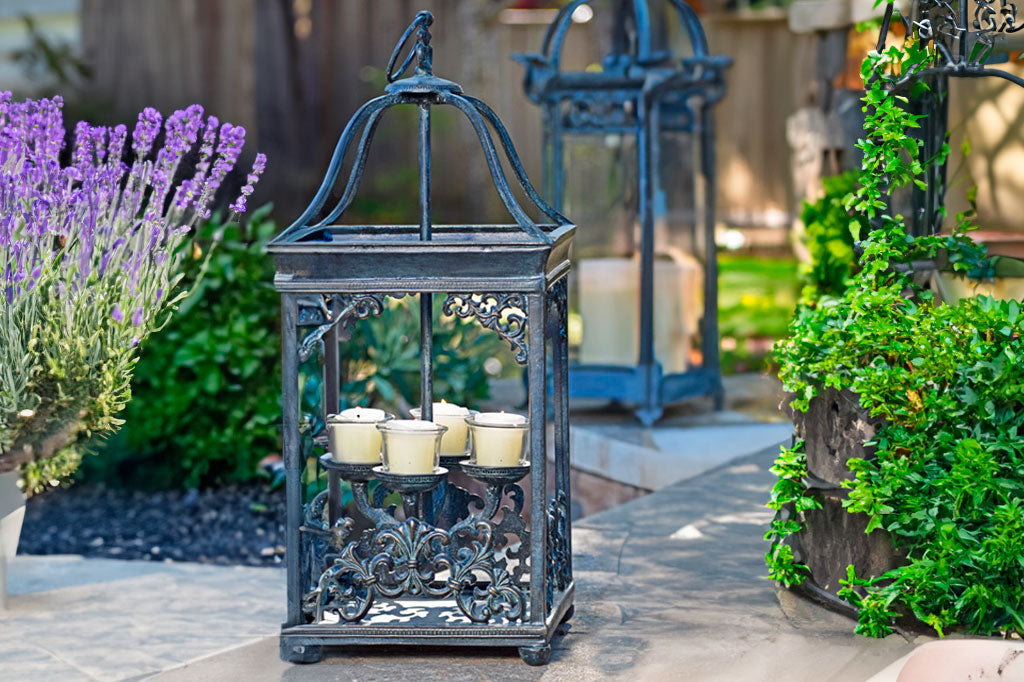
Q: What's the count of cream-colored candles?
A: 5